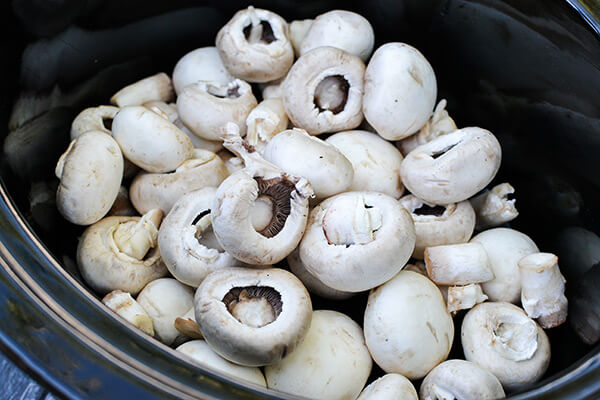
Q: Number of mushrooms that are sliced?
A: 0